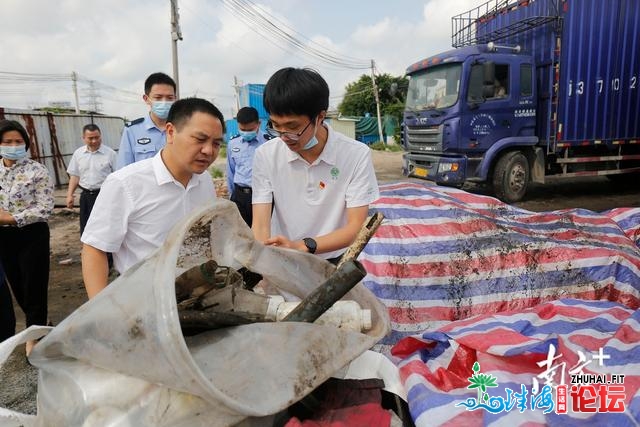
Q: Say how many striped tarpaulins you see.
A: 2